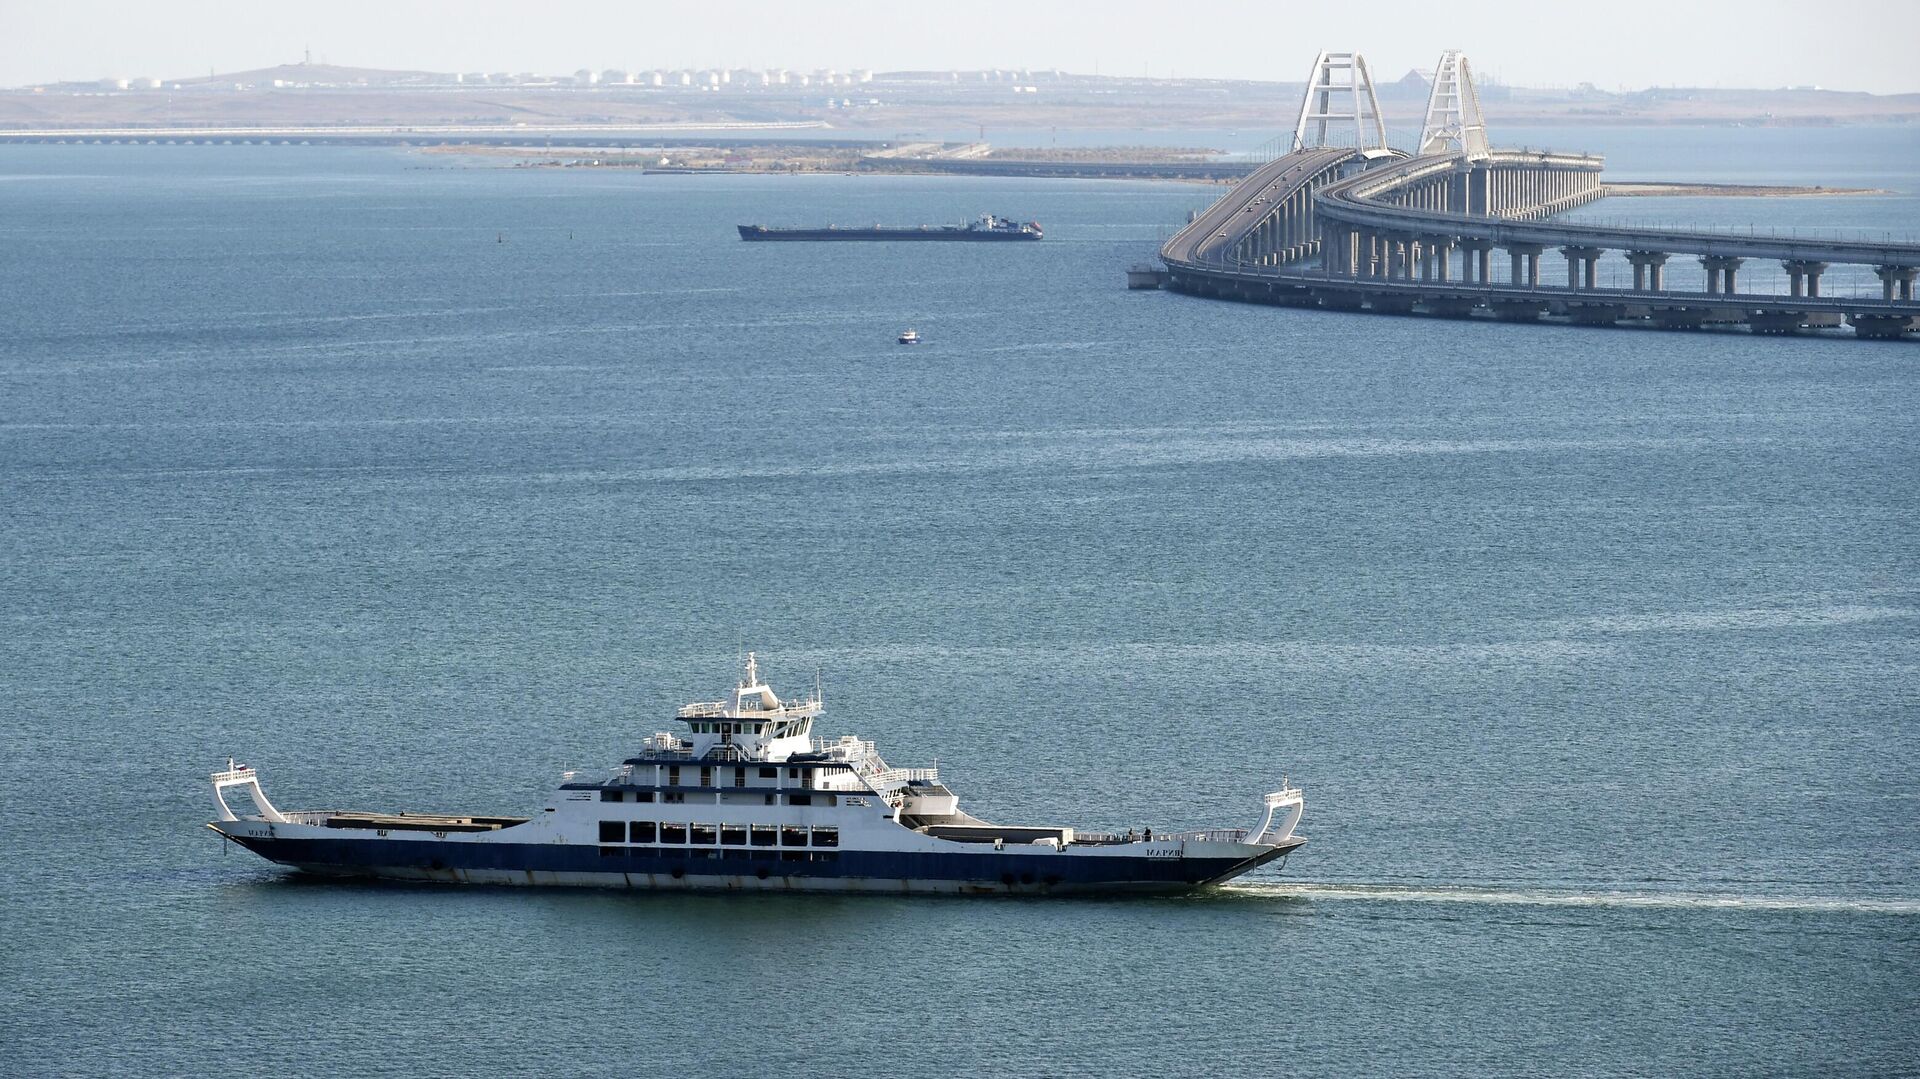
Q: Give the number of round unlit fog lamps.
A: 0